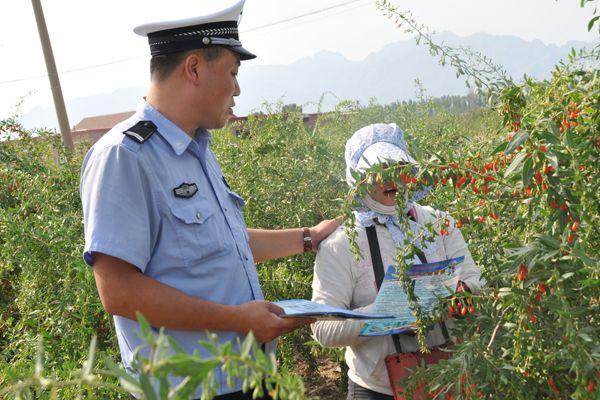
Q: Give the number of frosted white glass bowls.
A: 0